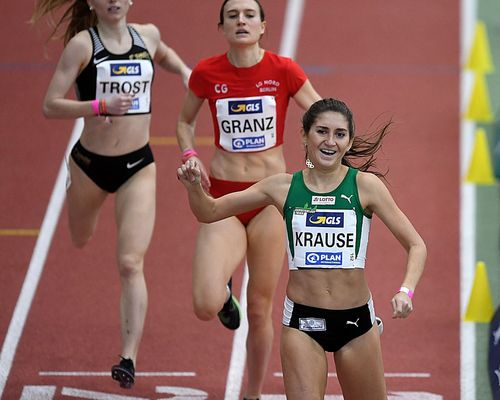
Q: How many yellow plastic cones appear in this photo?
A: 4